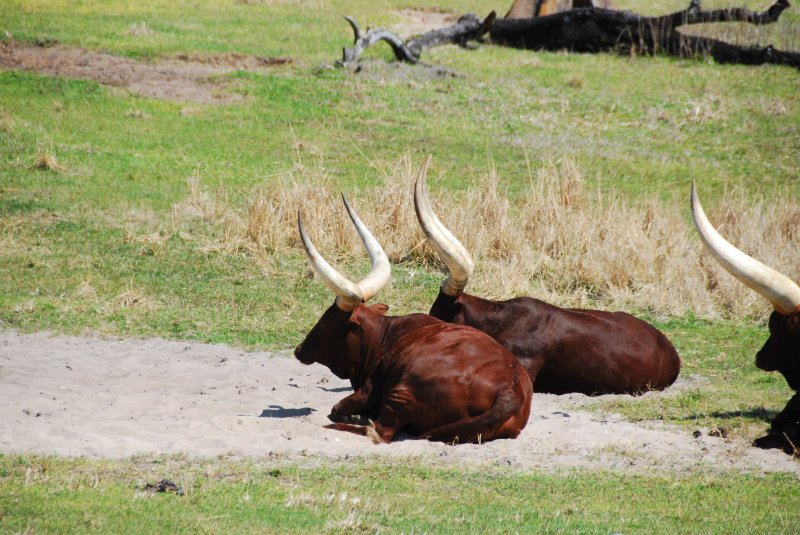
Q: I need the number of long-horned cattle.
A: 3